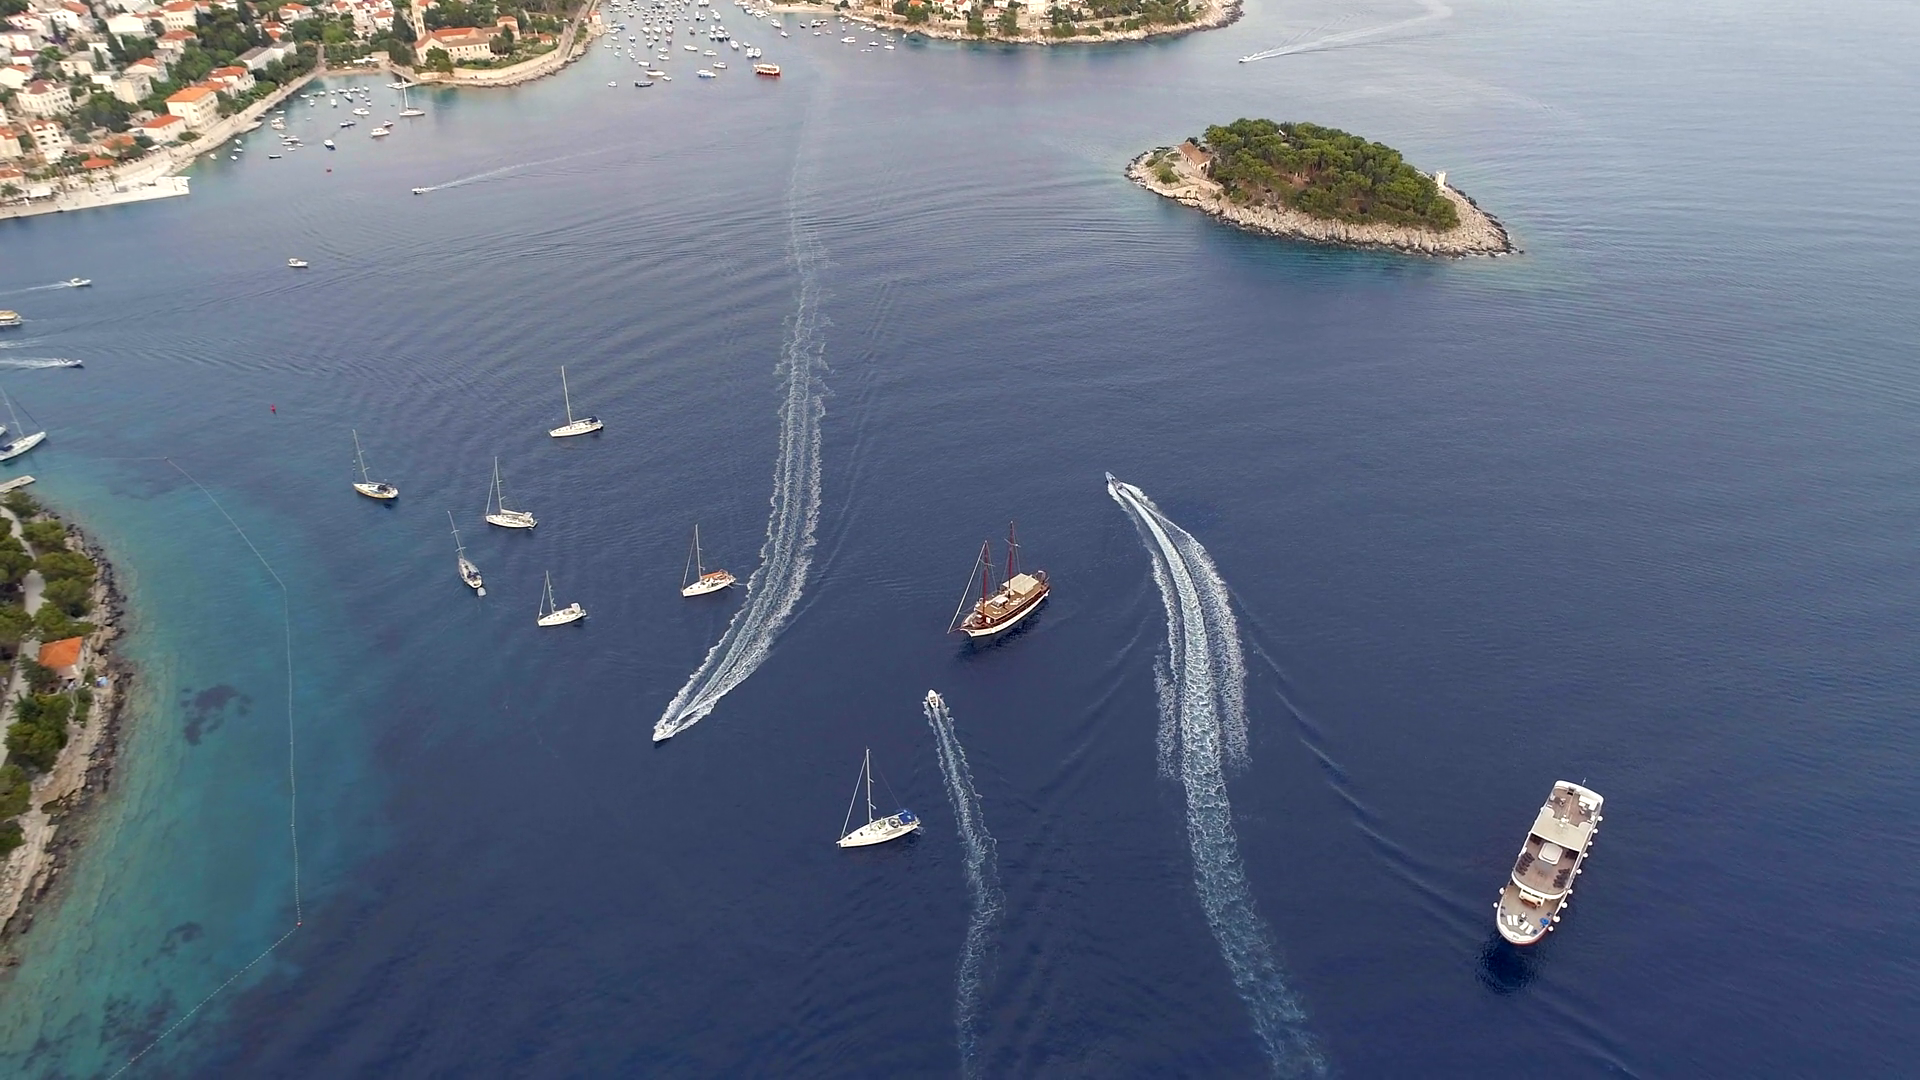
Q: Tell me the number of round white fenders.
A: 11